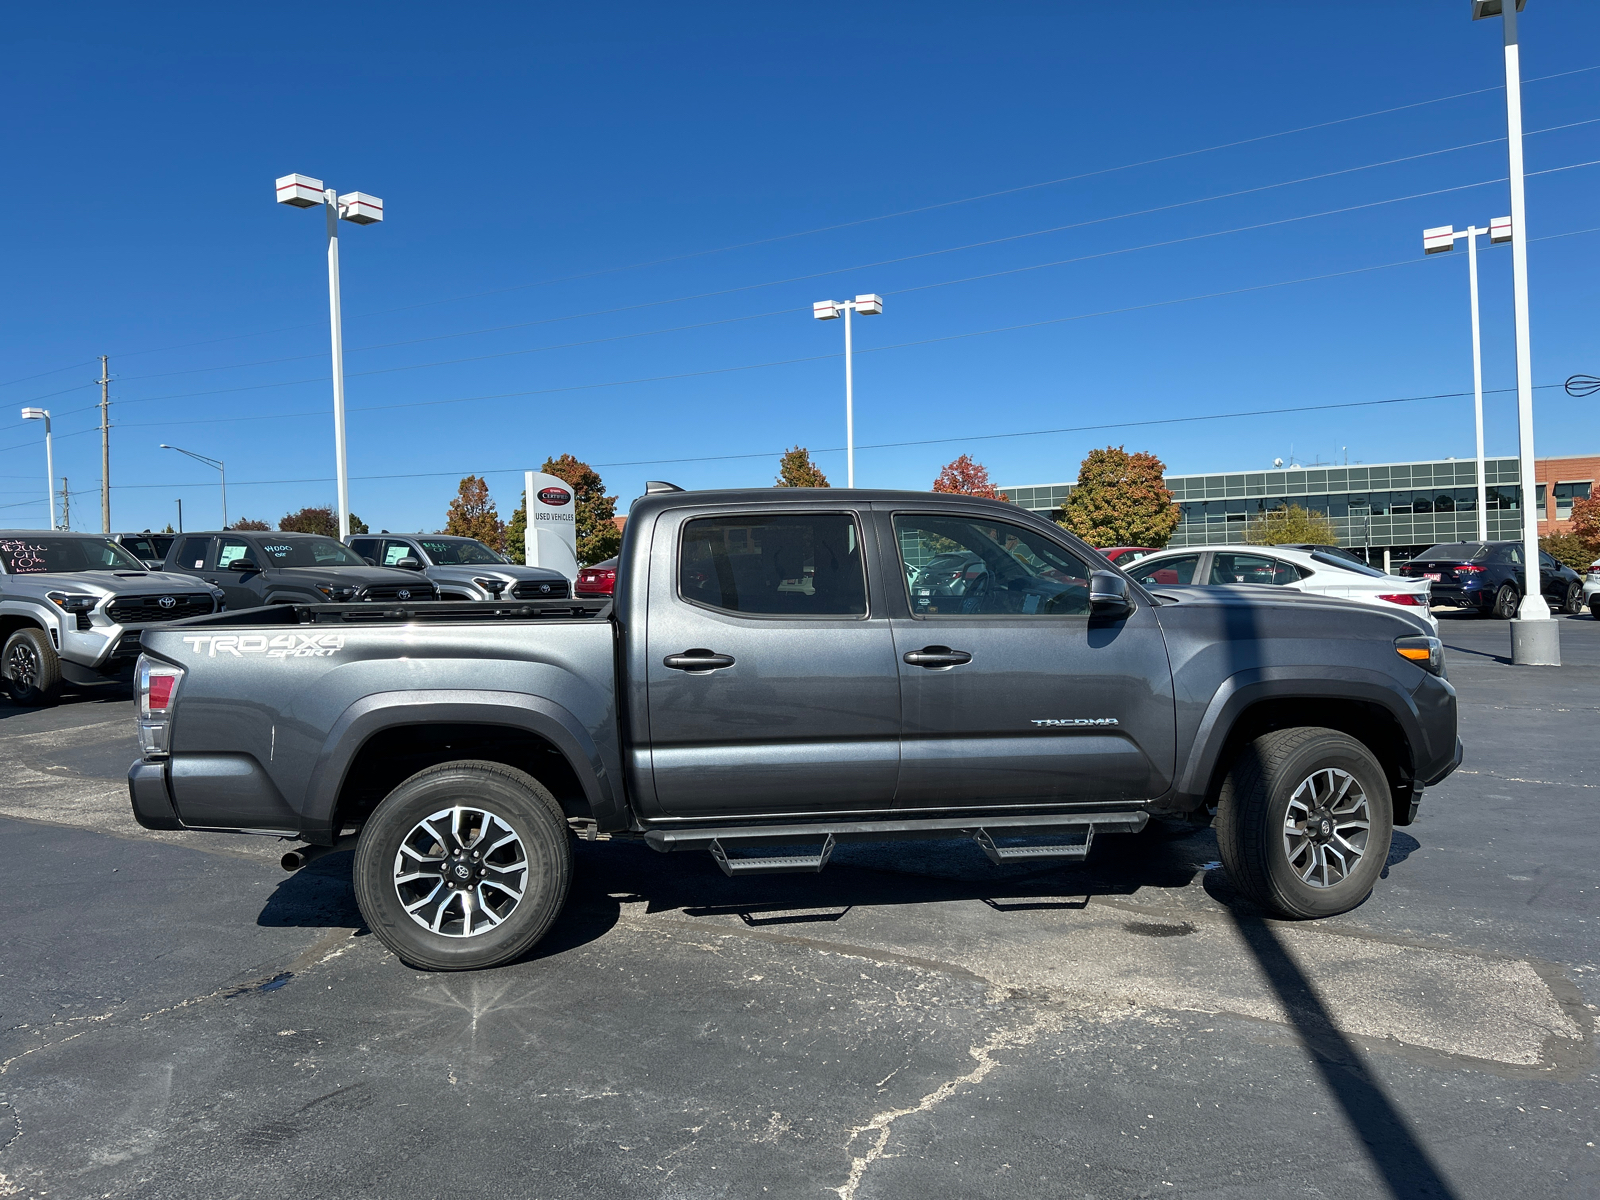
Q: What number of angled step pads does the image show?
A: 2